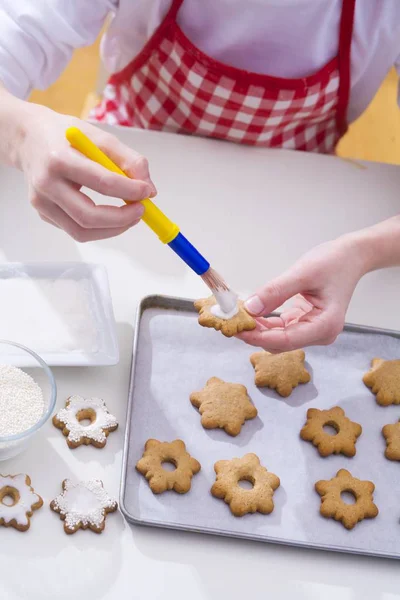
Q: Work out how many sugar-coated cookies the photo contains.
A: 3